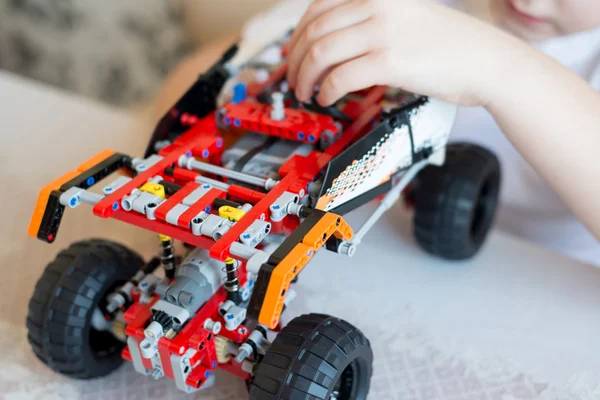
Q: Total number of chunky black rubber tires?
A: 3